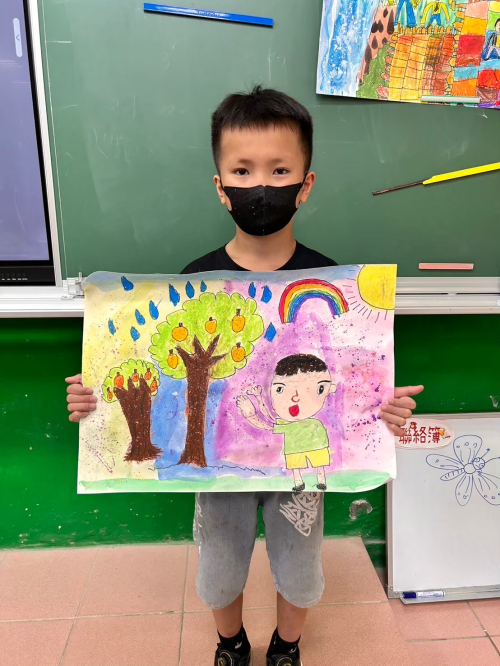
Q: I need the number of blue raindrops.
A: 11